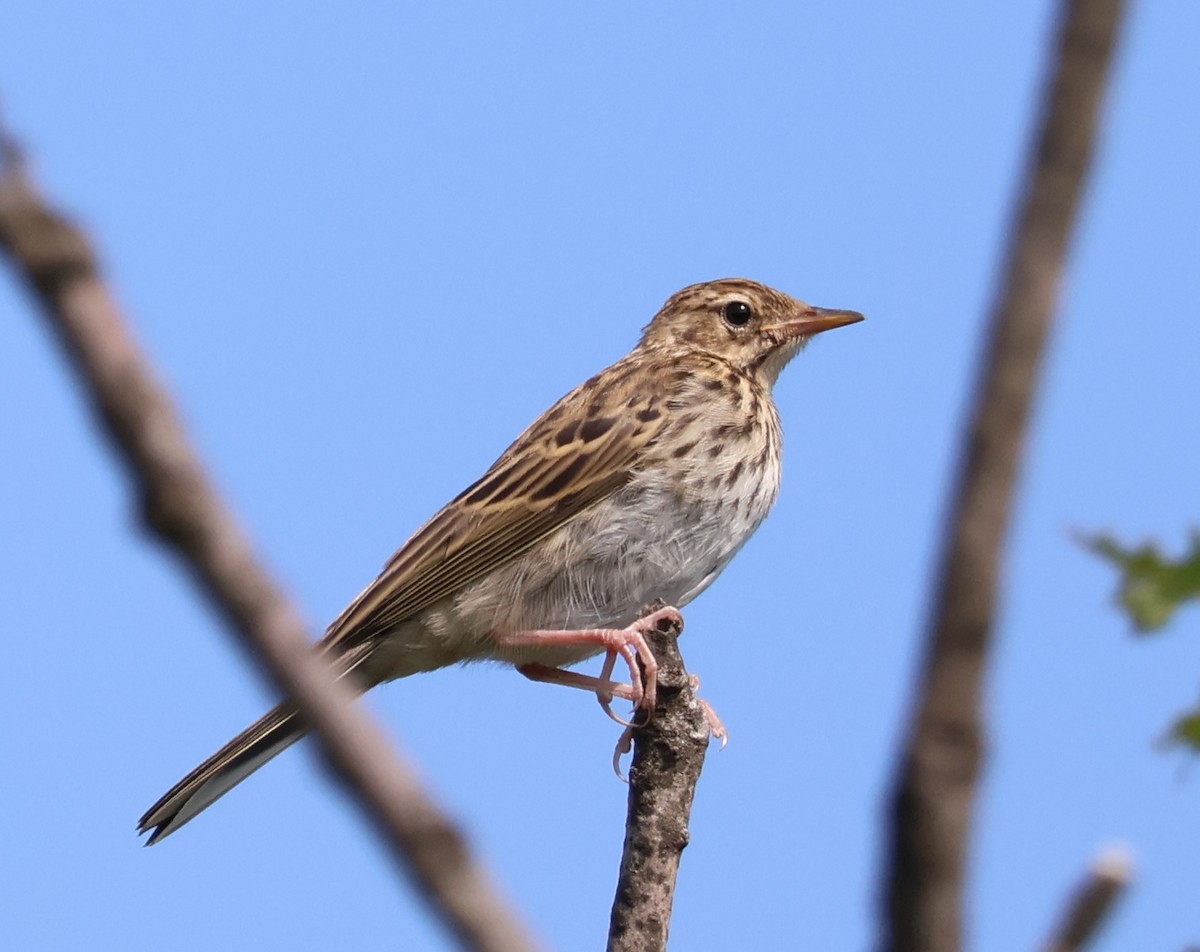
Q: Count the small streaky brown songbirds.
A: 1